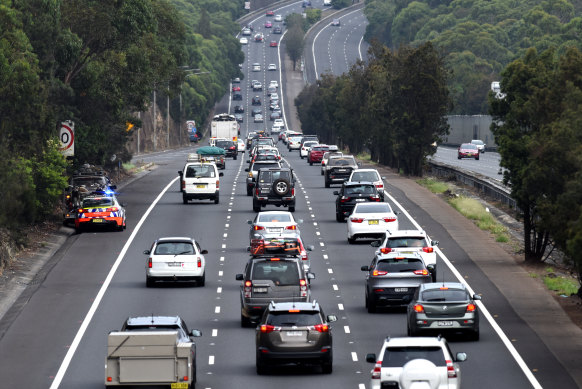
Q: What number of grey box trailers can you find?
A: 1